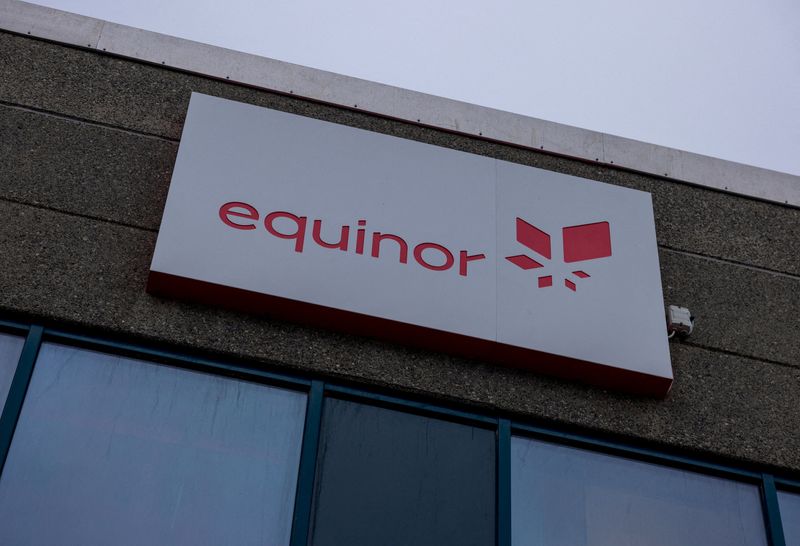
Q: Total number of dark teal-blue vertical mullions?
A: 4